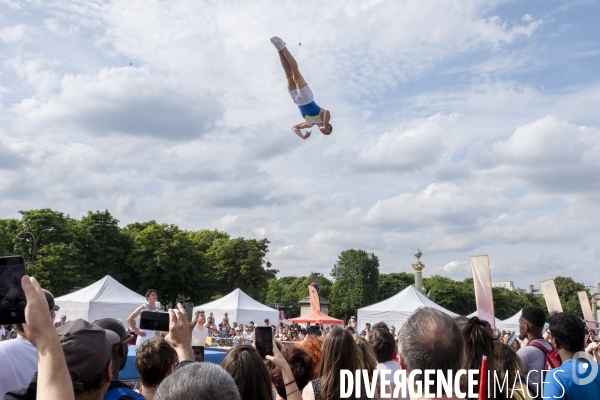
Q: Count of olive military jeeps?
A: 0